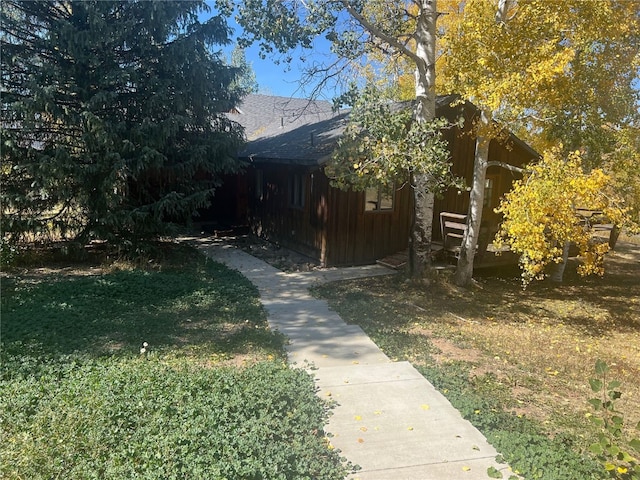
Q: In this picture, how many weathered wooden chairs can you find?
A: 1